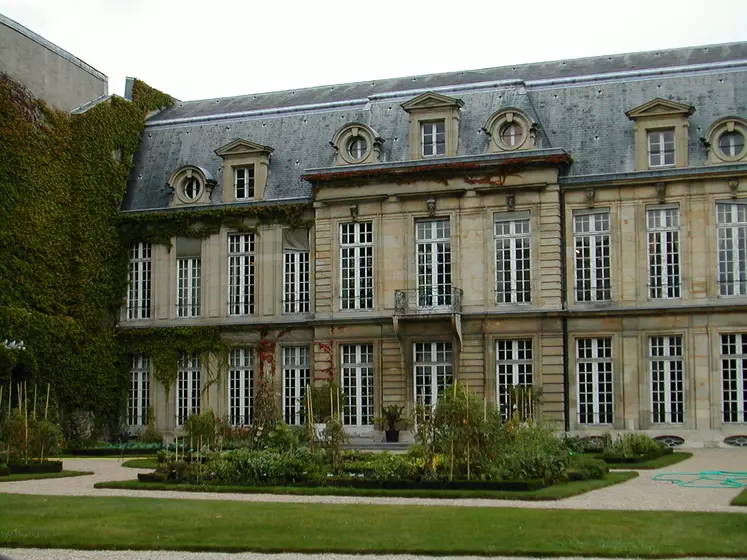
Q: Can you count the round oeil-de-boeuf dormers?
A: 4